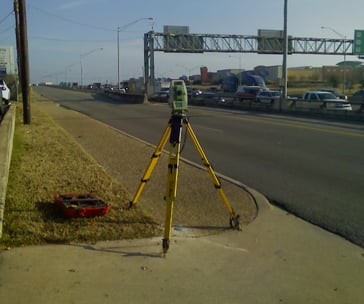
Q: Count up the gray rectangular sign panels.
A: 2